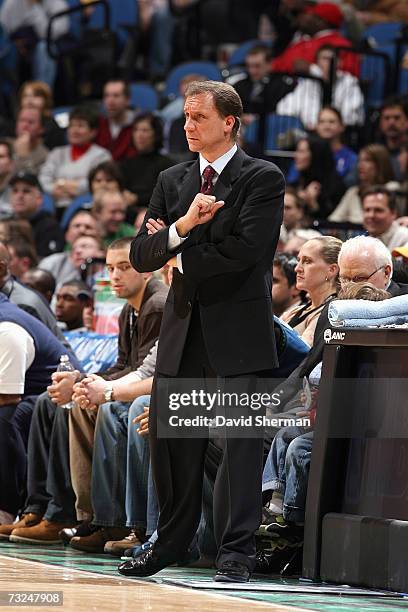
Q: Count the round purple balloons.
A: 0